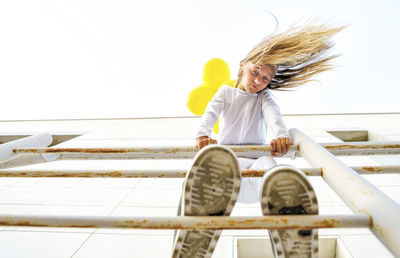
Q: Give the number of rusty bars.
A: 3